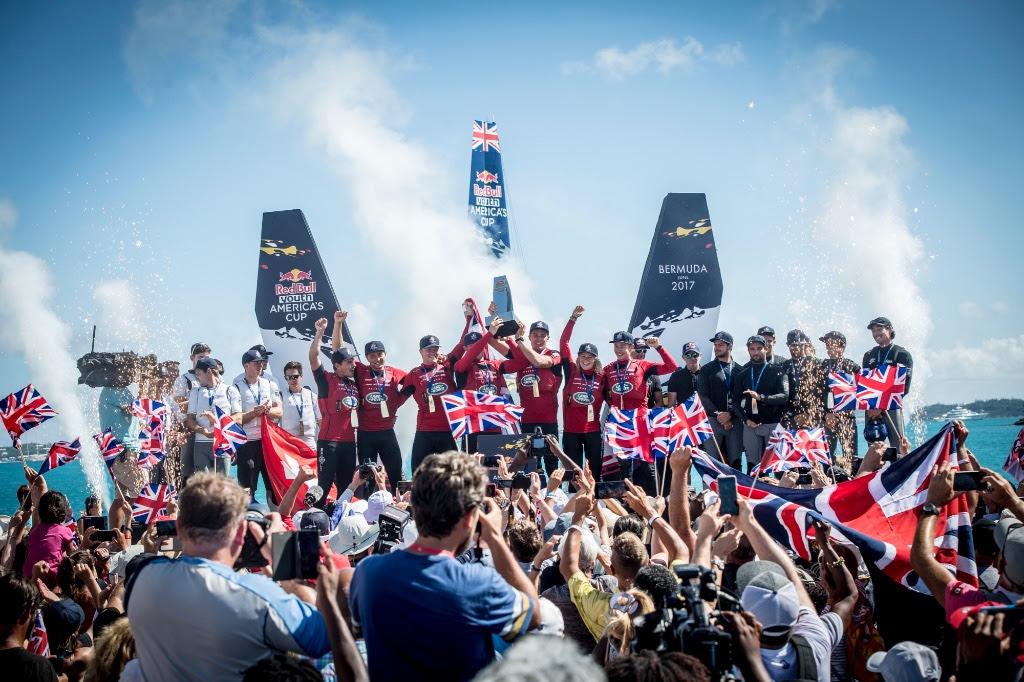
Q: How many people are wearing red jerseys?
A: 7